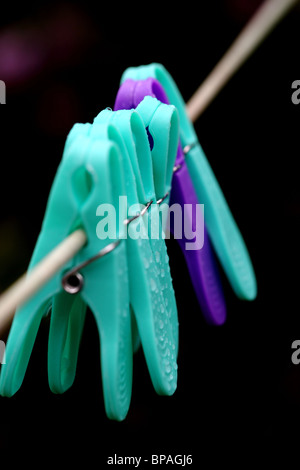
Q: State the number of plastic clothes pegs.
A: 6